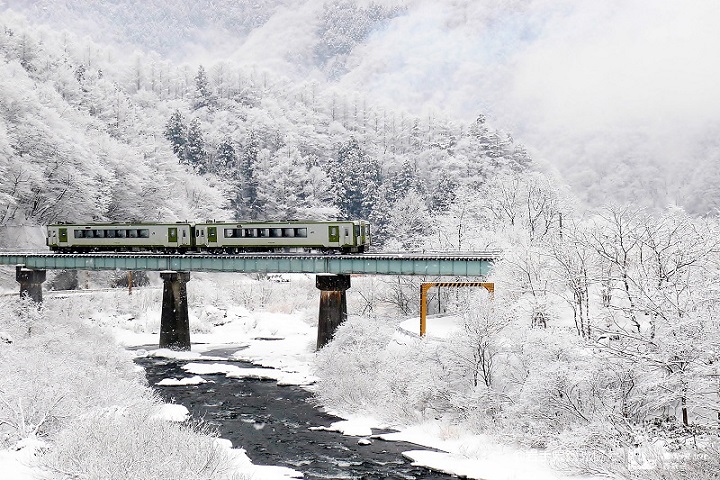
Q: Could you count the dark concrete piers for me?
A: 3